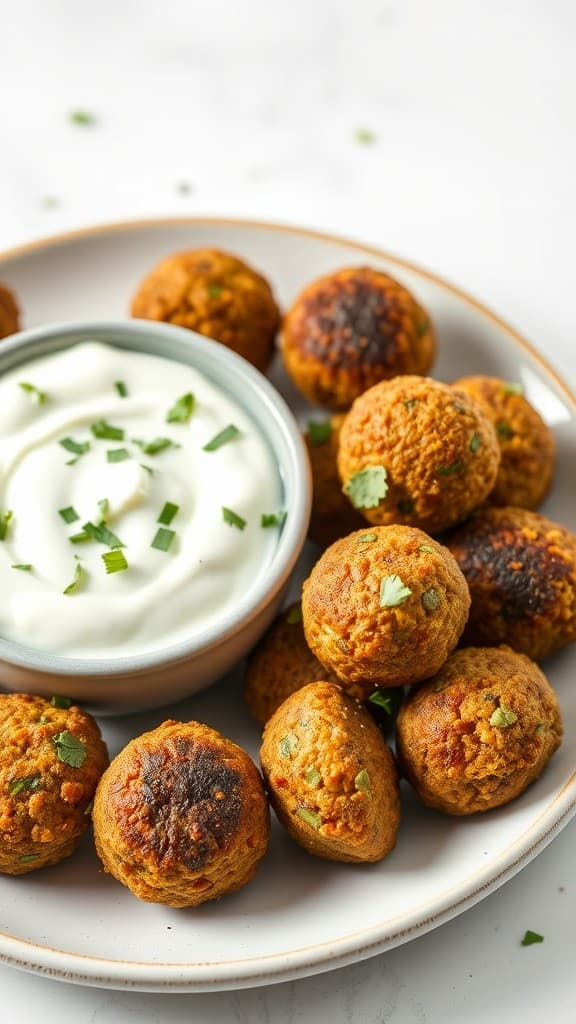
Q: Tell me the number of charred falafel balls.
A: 3